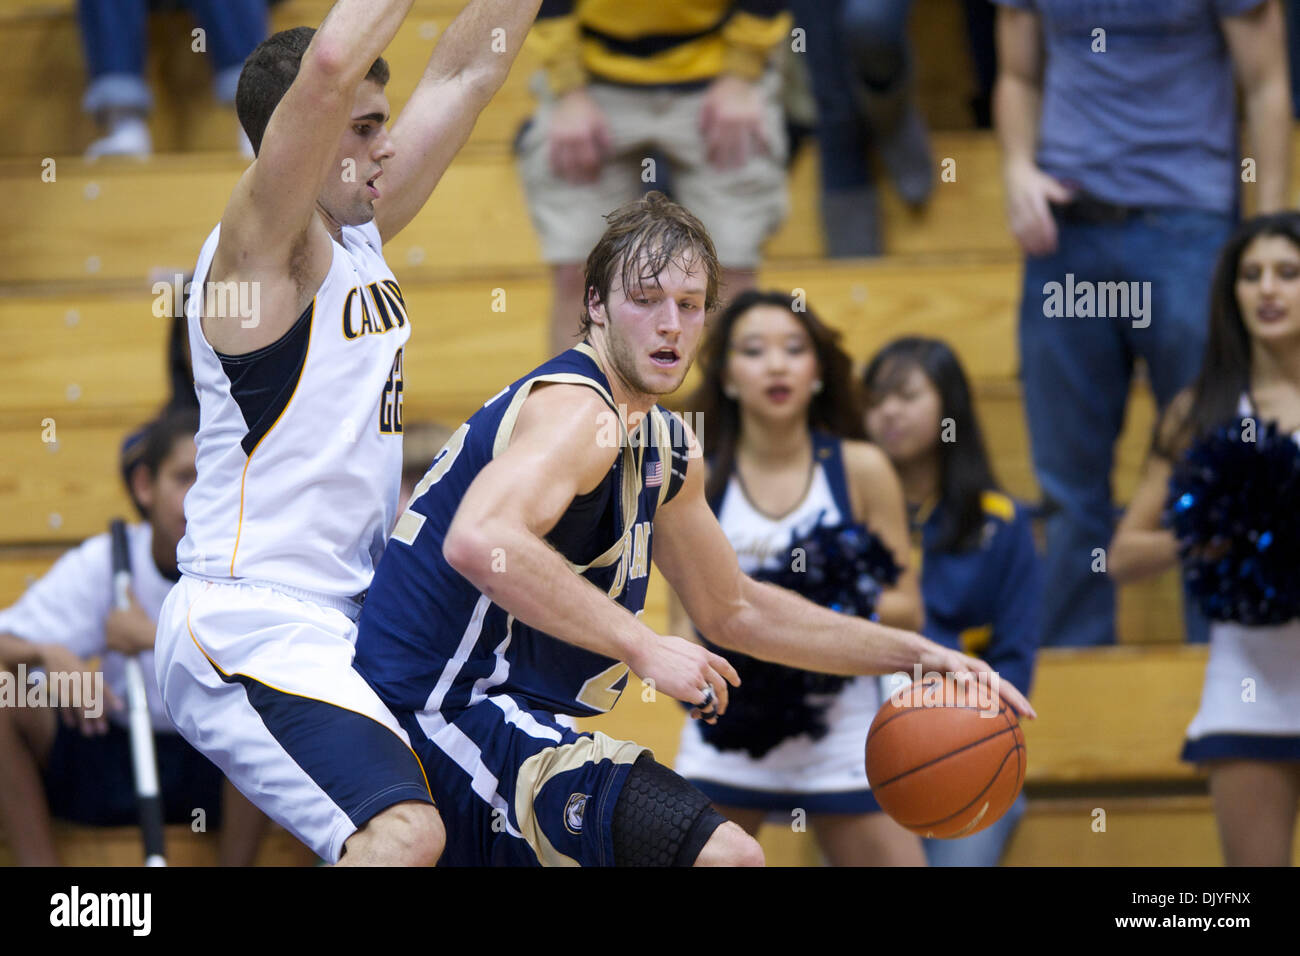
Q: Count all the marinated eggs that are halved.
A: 0